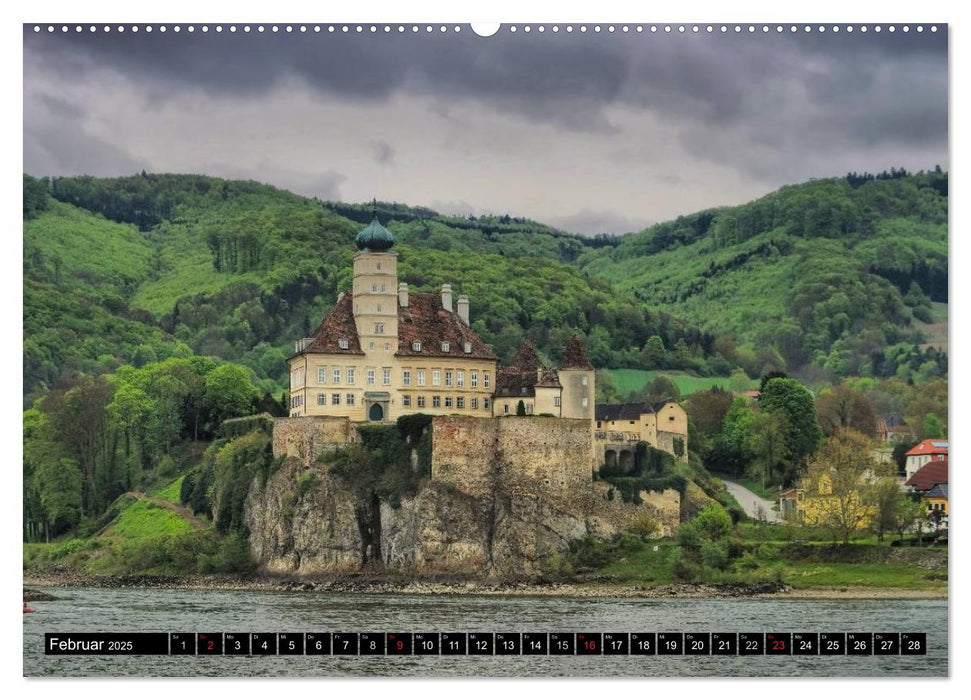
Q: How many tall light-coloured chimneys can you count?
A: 3